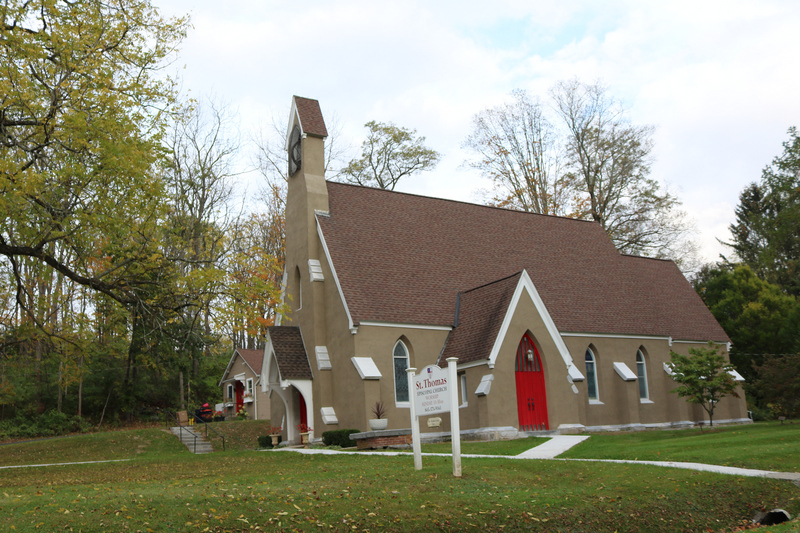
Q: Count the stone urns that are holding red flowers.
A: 2